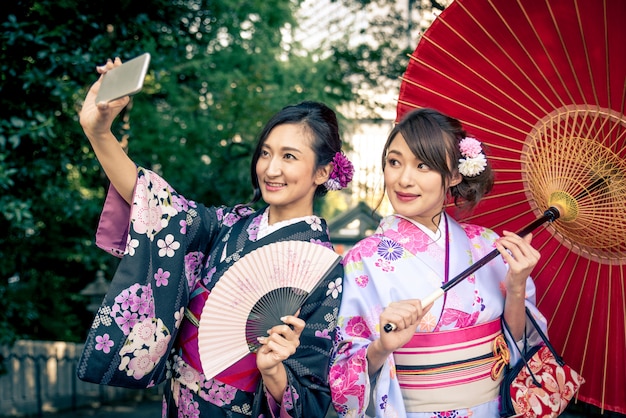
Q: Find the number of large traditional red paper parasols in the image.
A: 1